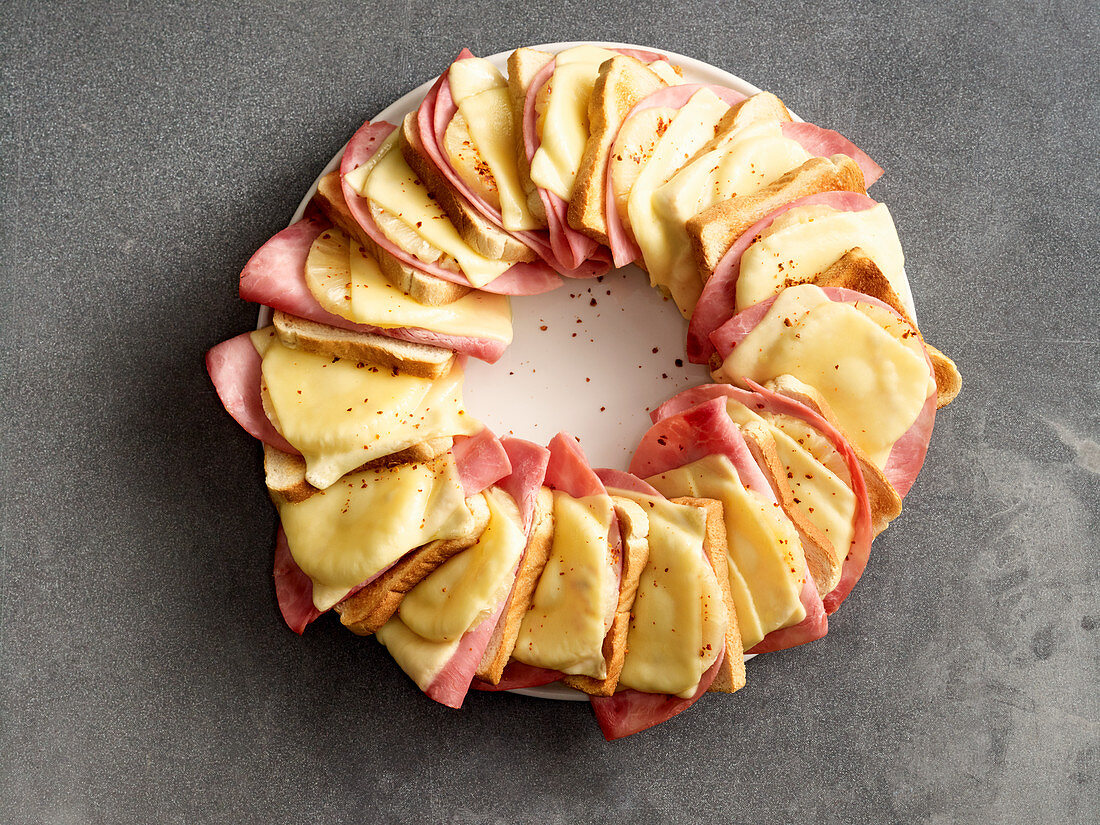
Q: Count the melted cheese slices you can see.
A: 15